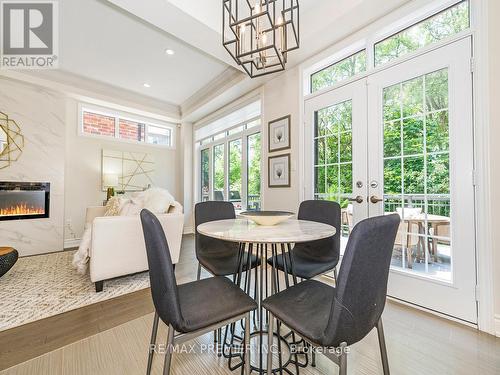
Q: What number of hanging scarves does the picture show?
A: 0